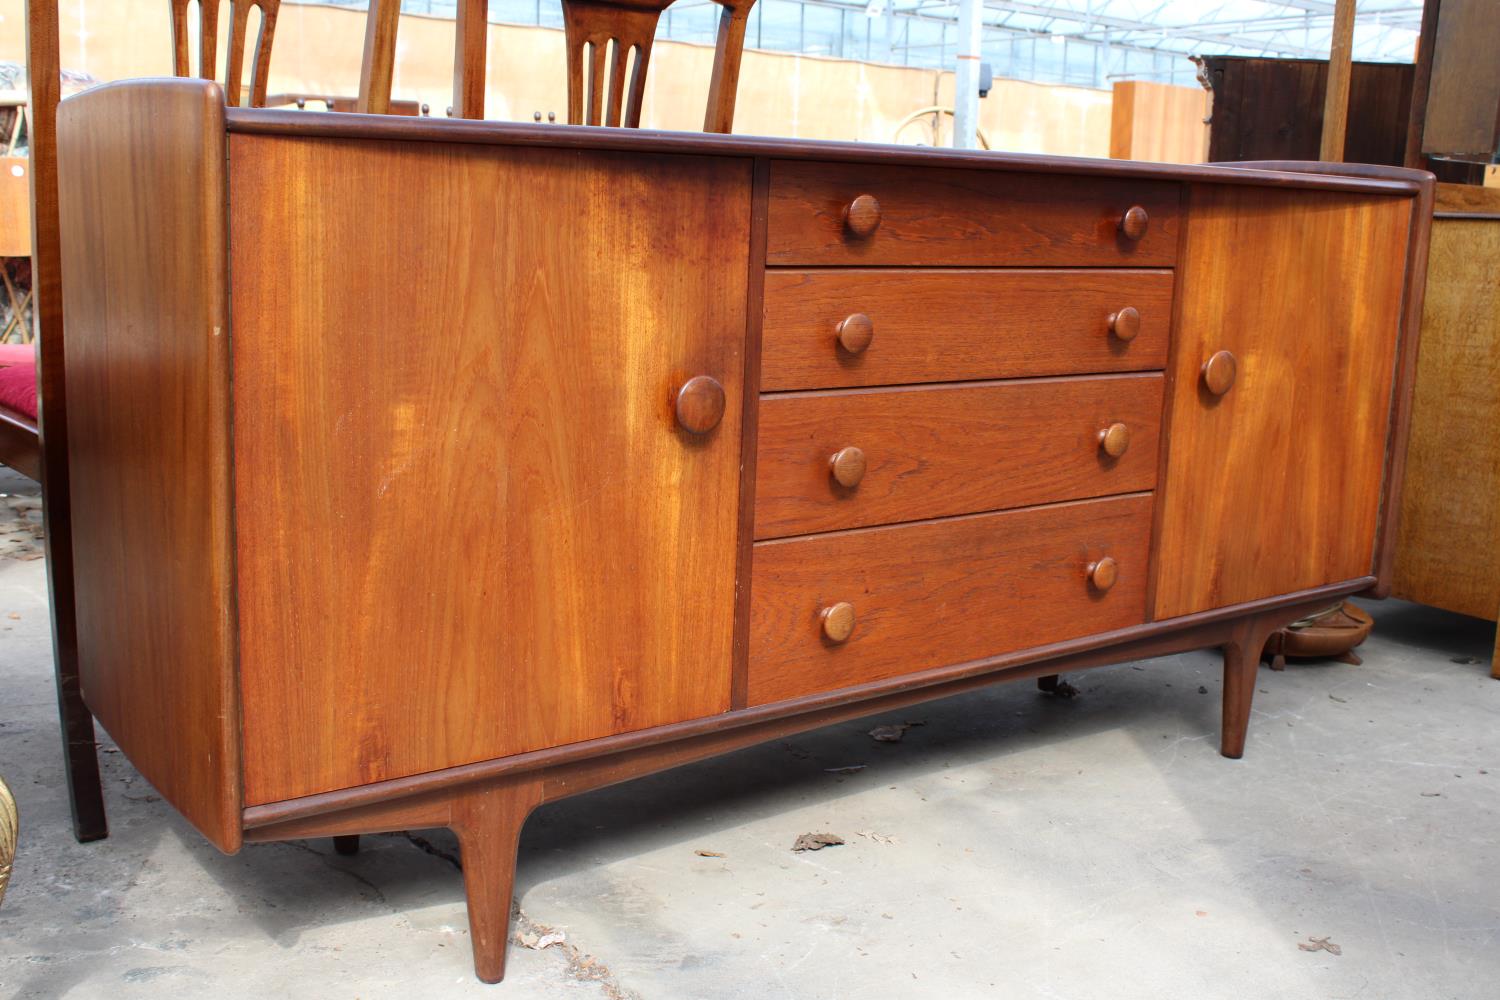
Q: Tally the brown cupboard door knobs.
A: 2